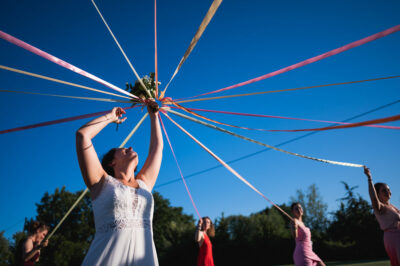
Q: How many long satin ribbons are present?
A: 15